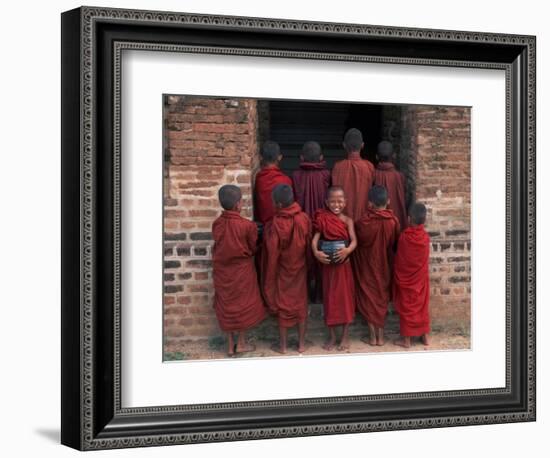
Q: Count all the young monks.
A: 9